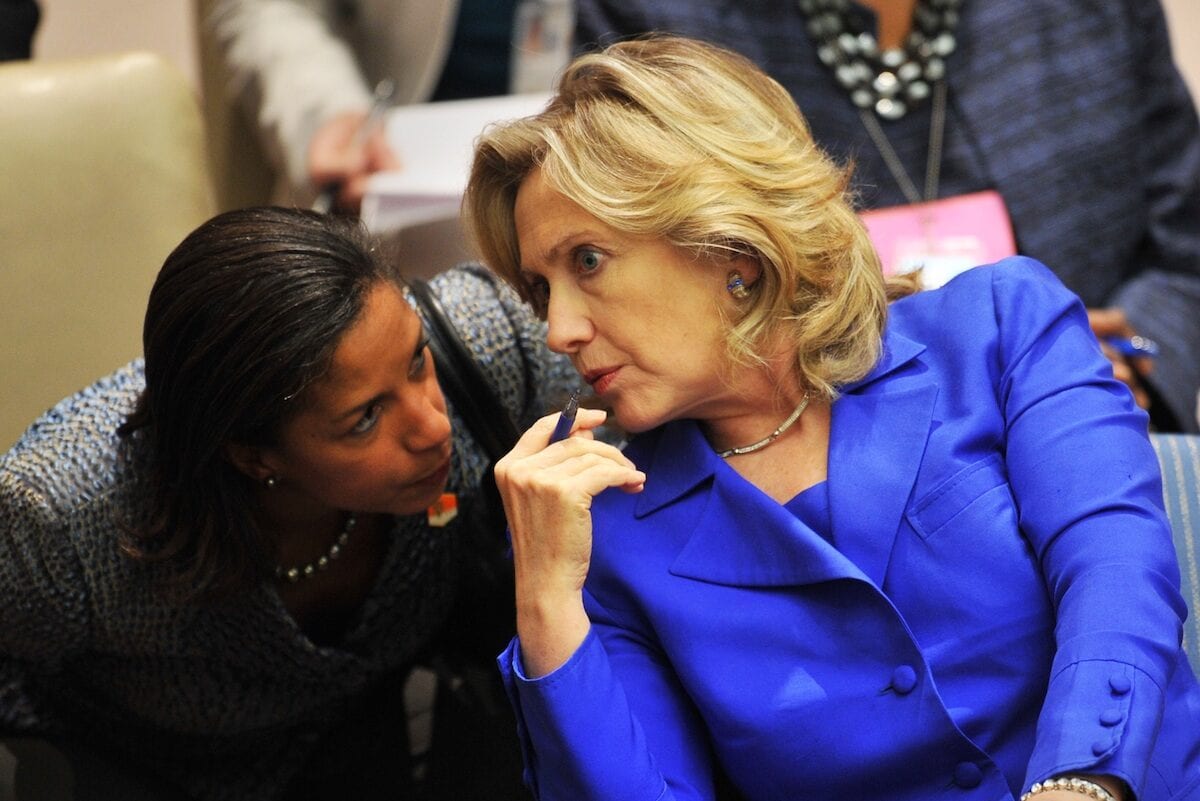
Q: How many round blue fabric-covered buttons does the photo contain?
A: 5